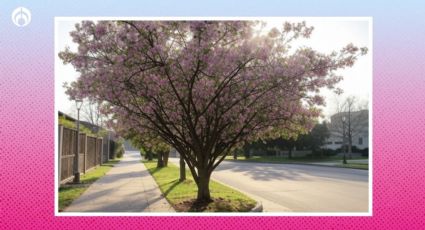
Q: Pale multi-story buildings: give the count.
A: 1